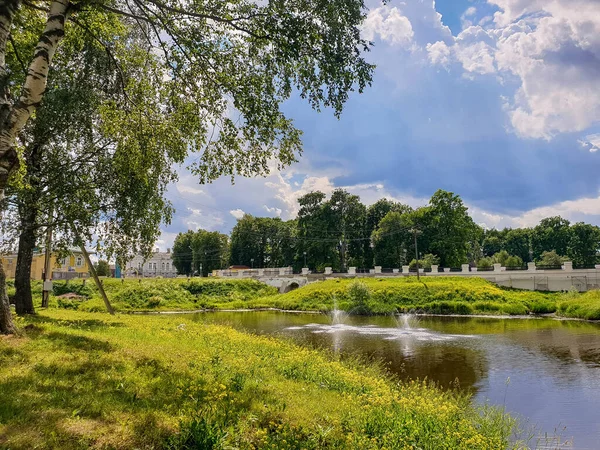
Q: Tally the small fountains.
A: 2